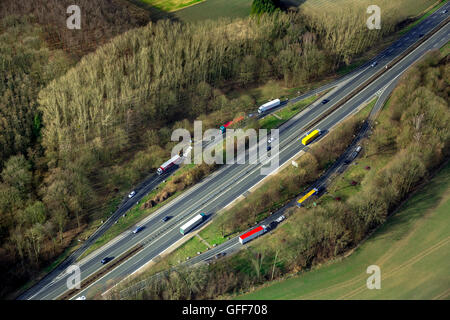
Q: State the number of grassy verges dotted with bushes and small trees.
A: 2